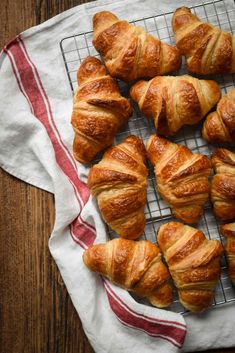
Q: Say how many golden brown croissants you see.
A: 11